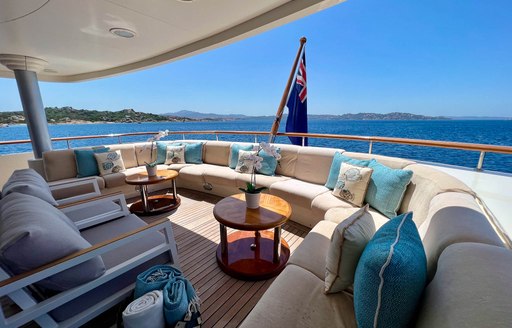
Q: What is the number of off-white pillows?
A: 5